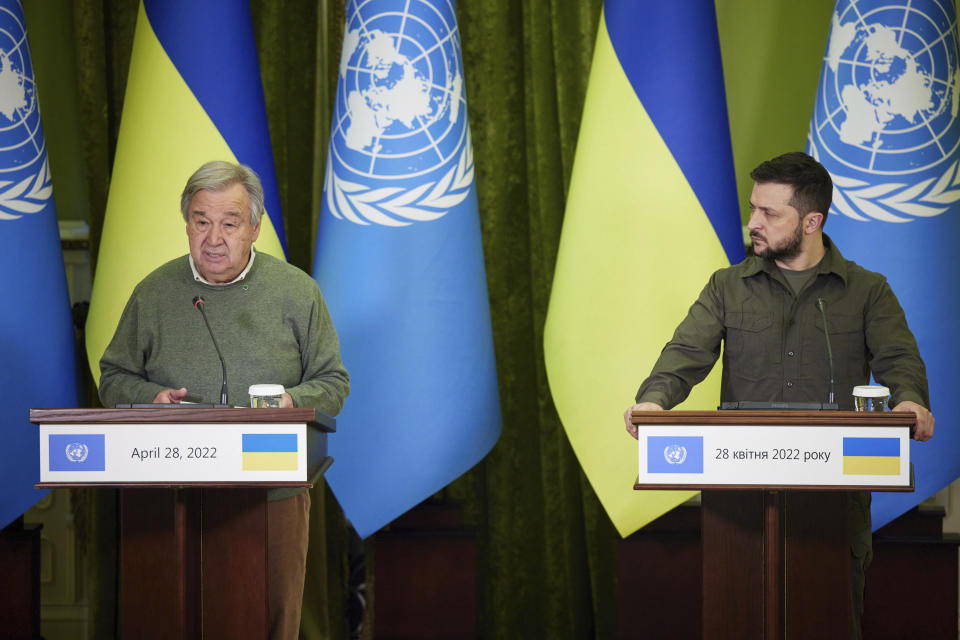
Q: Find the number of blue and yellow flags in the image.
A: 4